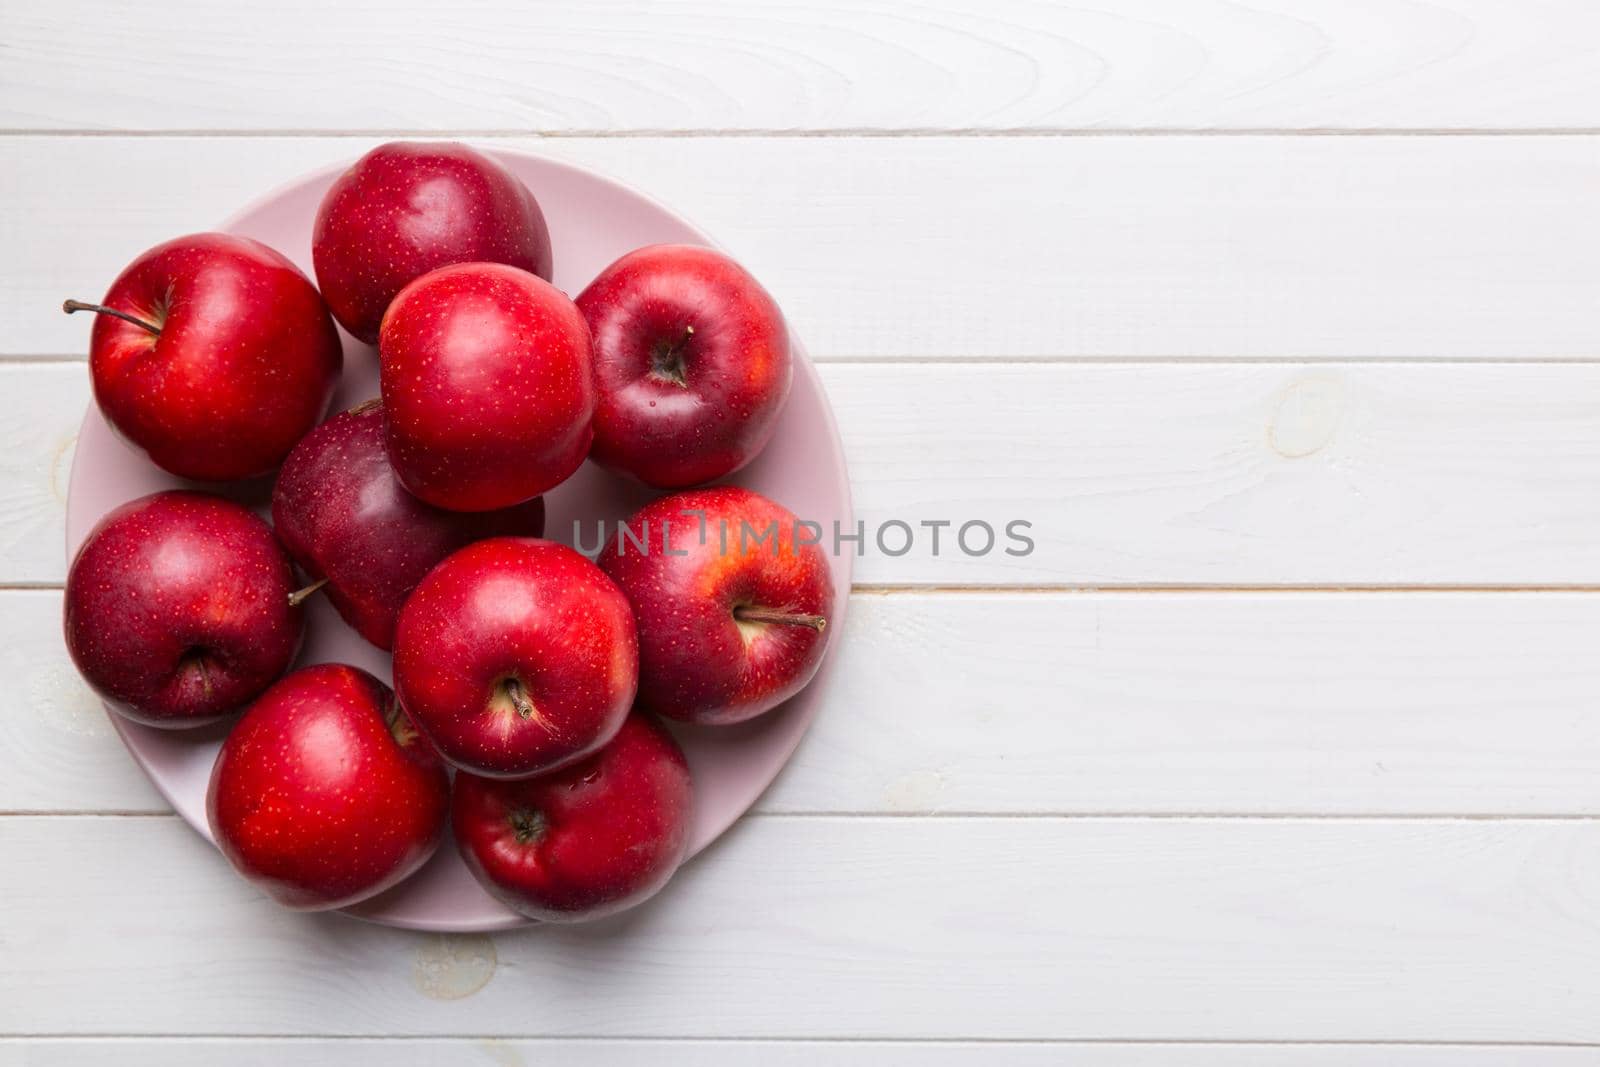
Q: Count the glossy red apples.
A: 10